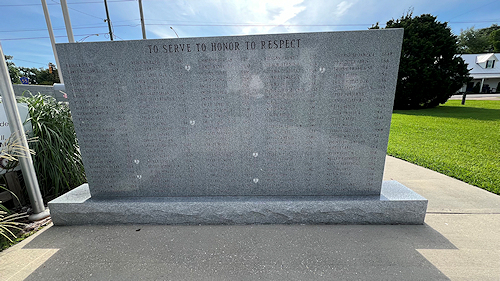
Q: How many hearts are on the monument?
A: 7